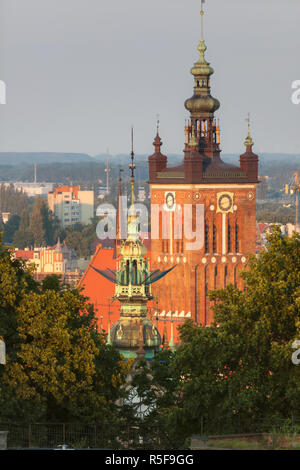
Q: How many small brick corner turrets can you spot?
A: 3